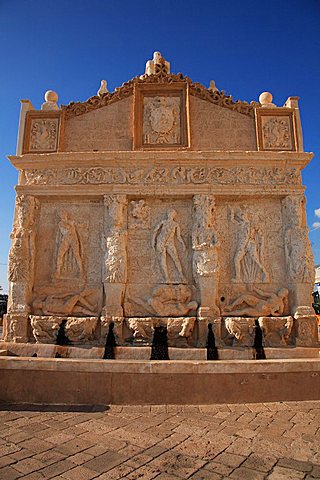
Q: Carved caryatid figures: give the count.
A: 4